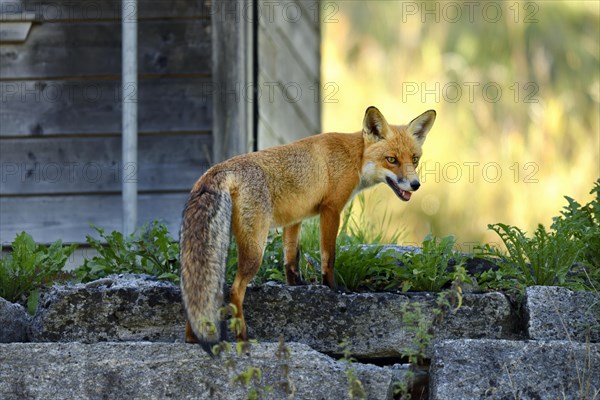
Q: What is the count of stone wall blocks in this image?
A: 5